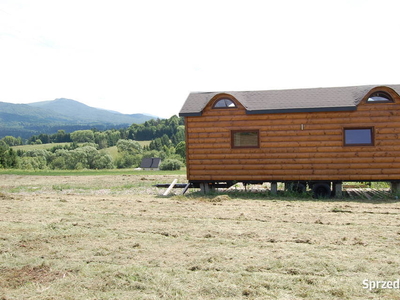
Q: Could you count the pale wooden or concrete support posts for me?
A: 4